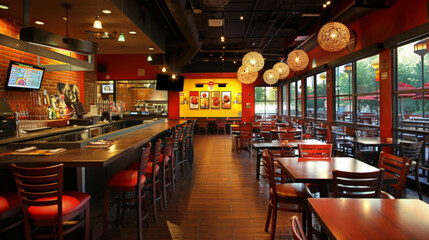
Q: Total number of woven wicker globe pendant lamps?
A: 6